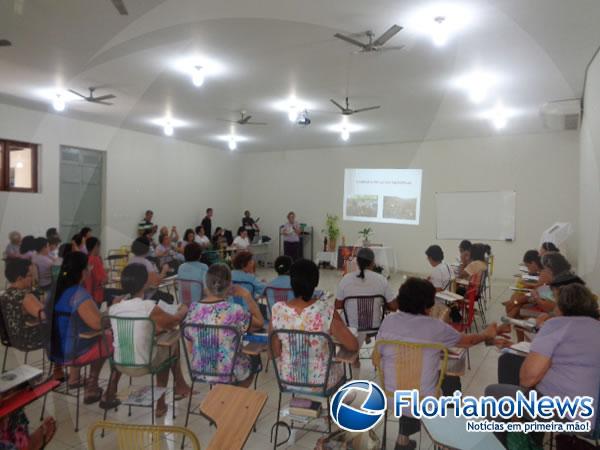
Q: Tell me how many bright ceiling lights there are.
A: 9